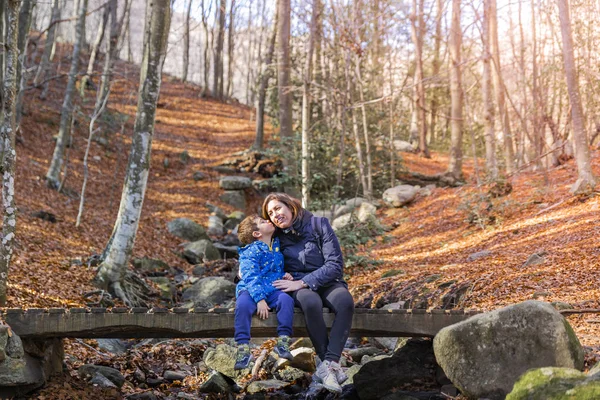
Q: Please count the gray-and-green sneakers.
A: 2